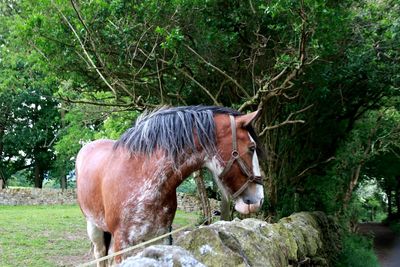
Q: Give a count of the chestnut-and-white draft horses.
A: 1